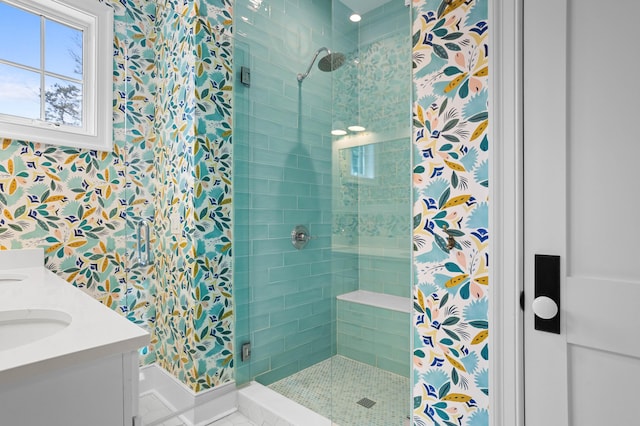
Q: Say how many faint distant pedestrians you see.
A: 0